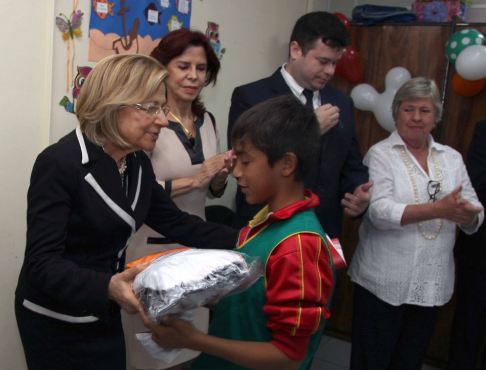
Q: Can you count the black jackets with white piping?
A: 1